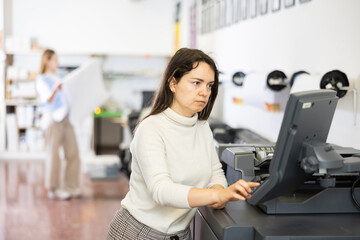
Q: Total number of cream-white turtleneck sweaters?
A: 1